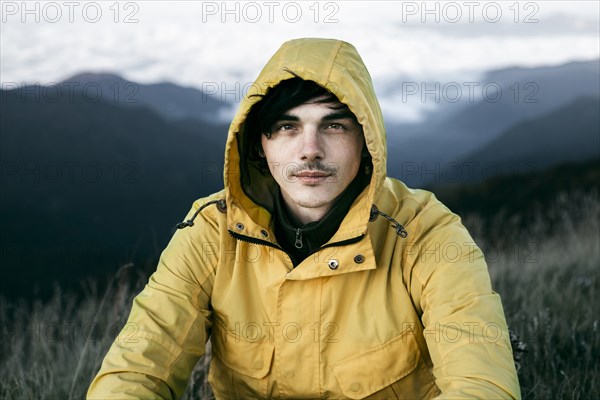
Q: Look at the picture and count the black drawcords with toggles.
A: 2